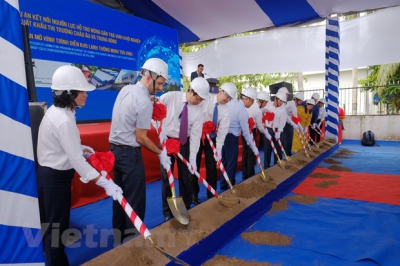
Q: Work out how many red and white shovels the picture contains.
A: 12